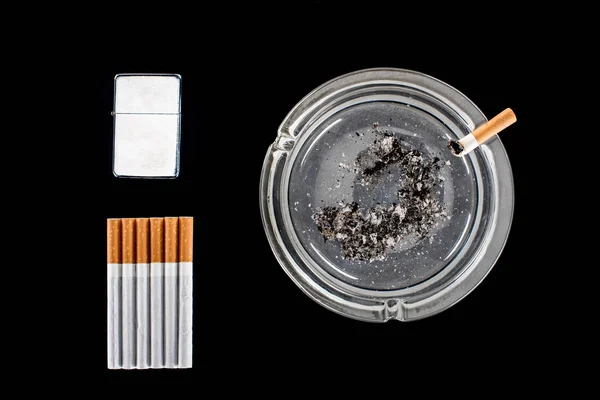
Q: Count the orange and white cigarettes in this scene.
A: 7